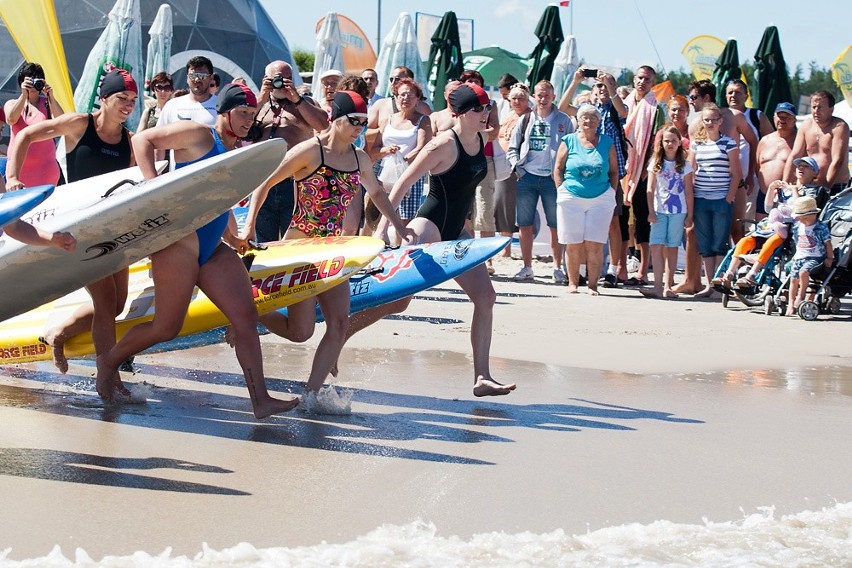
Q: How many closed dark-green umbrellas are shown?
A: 4